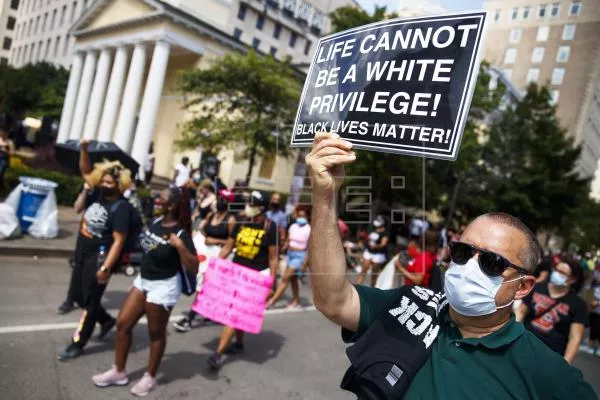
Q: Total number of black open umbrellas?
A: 1